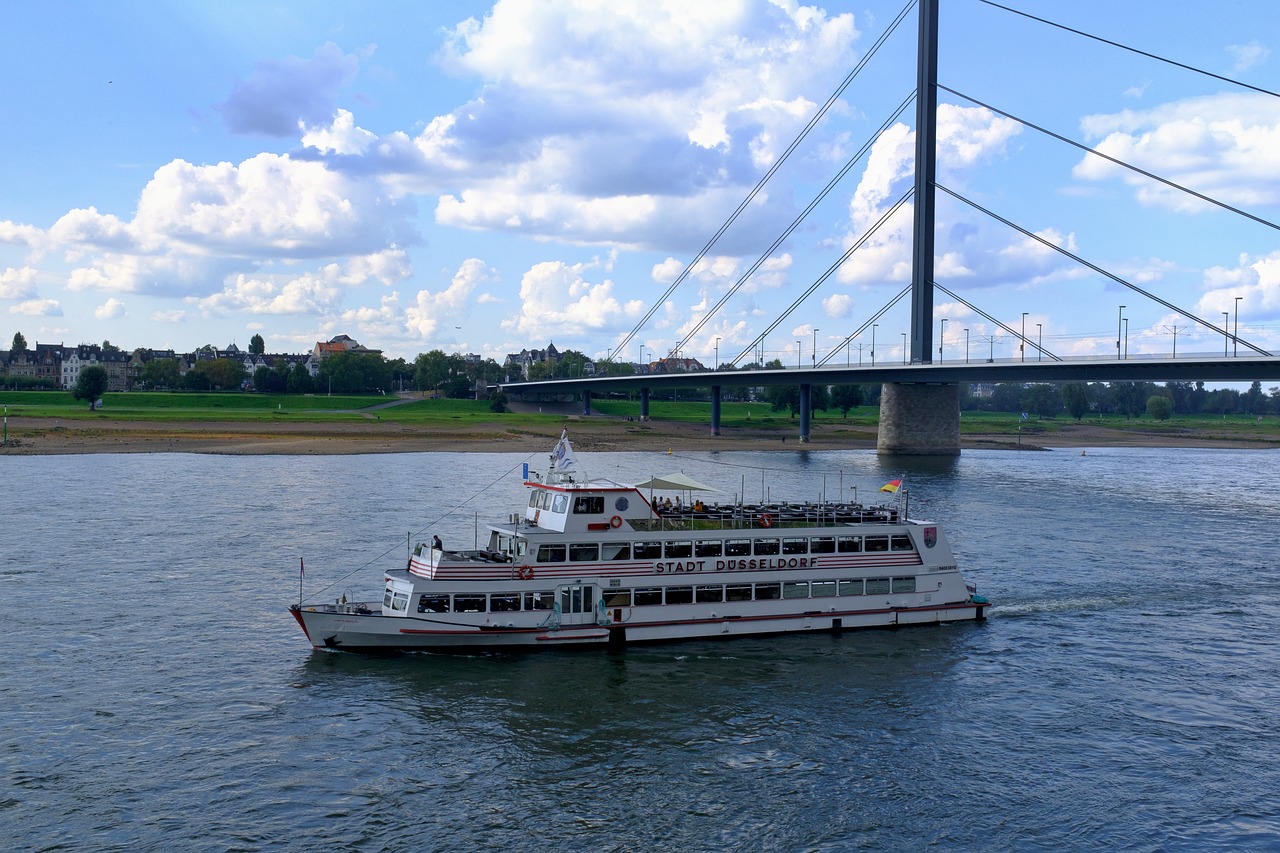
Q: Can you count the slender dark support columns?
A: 4